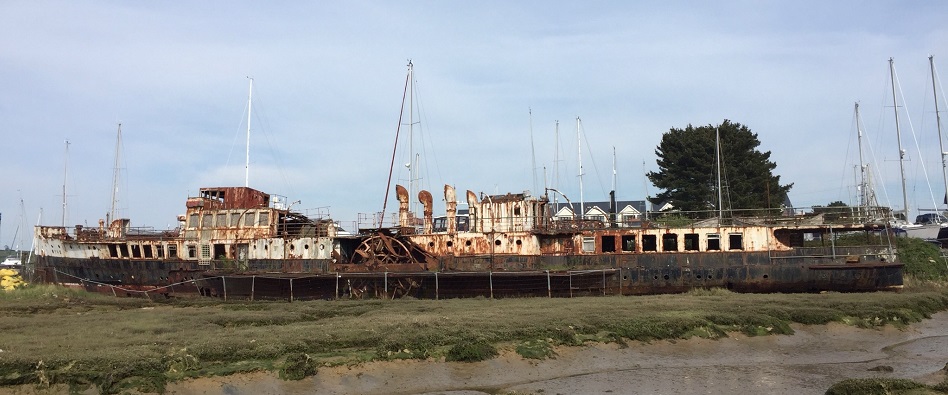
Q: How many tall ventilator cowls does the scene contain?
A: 4